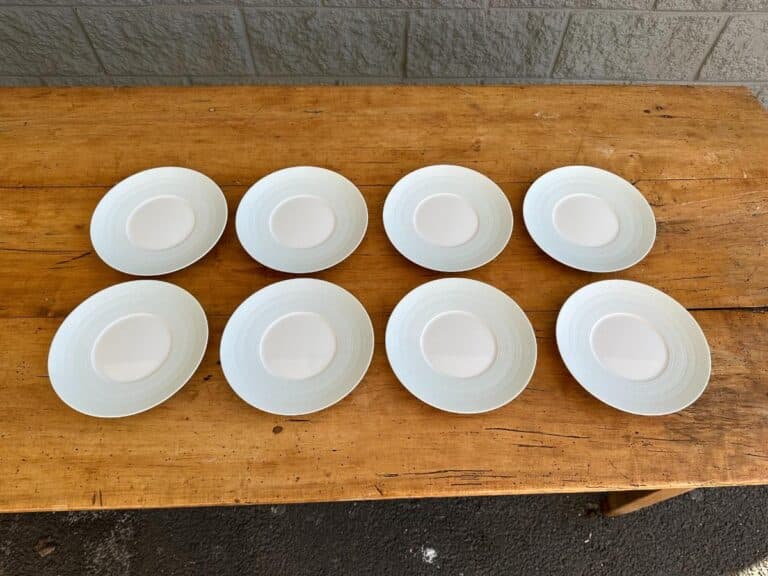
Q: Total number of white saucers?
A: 8